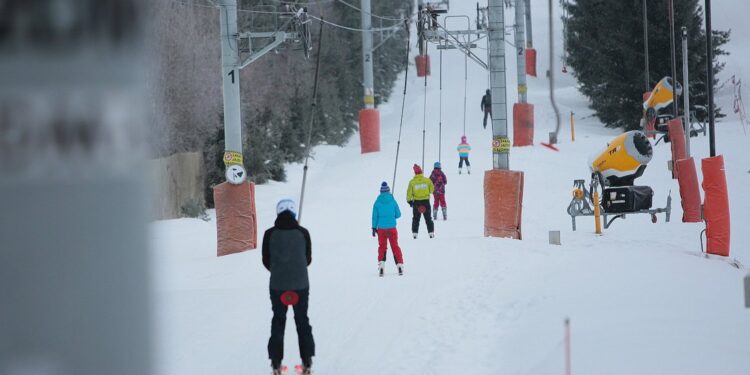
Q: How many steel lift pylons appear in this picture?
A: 6